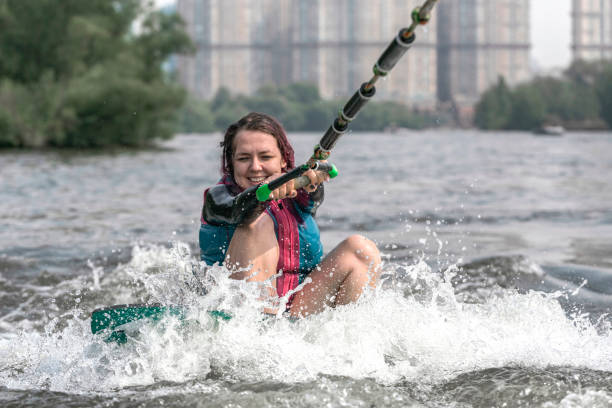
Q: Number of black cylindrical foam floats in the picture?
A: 3